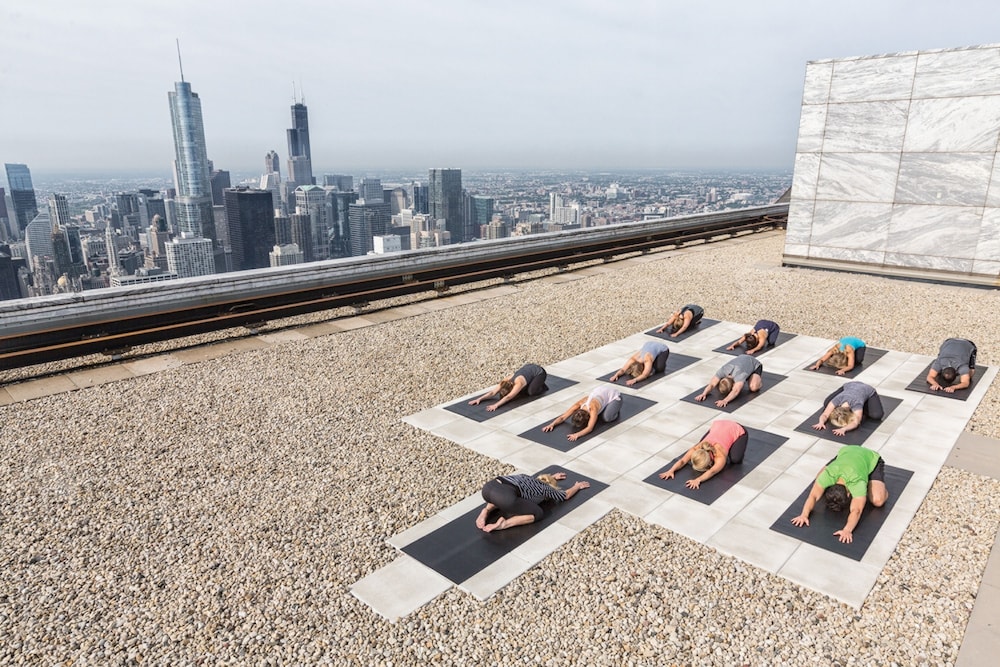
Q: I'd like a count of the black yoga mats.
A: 12